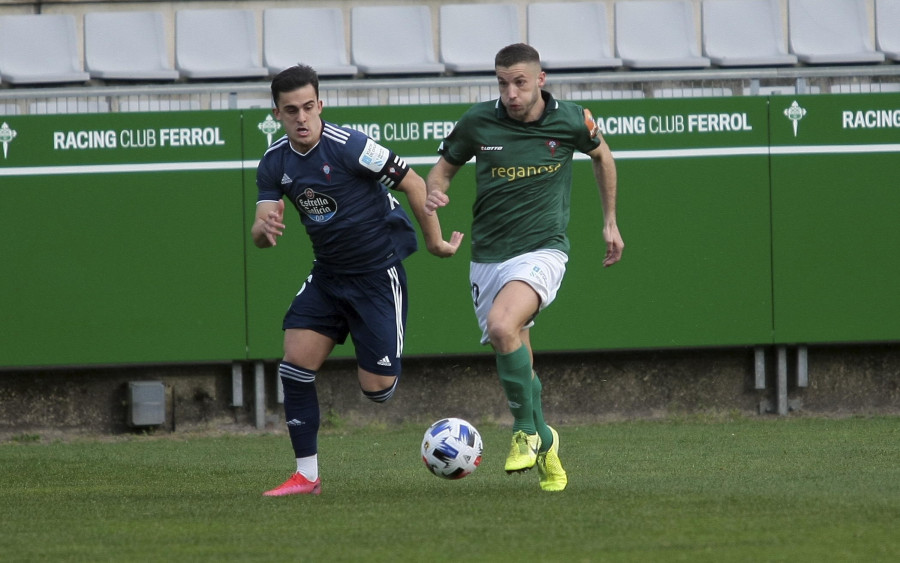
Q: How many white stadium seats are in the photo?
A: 11